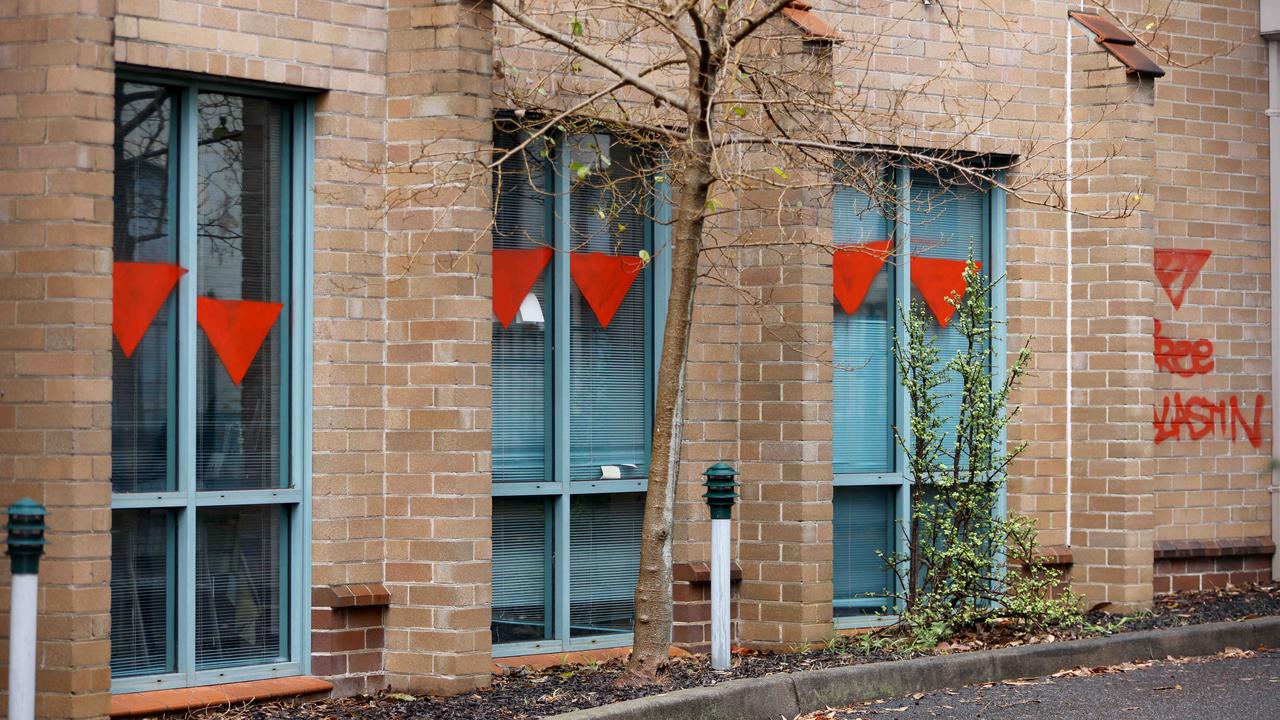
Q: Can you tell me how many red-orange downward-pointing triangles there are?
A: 7